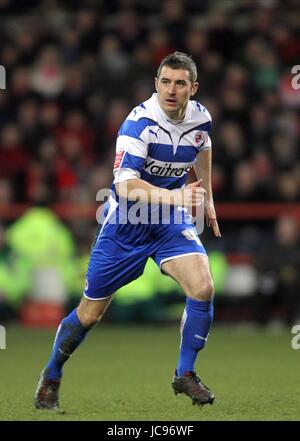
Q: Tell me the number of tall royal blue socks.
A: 2